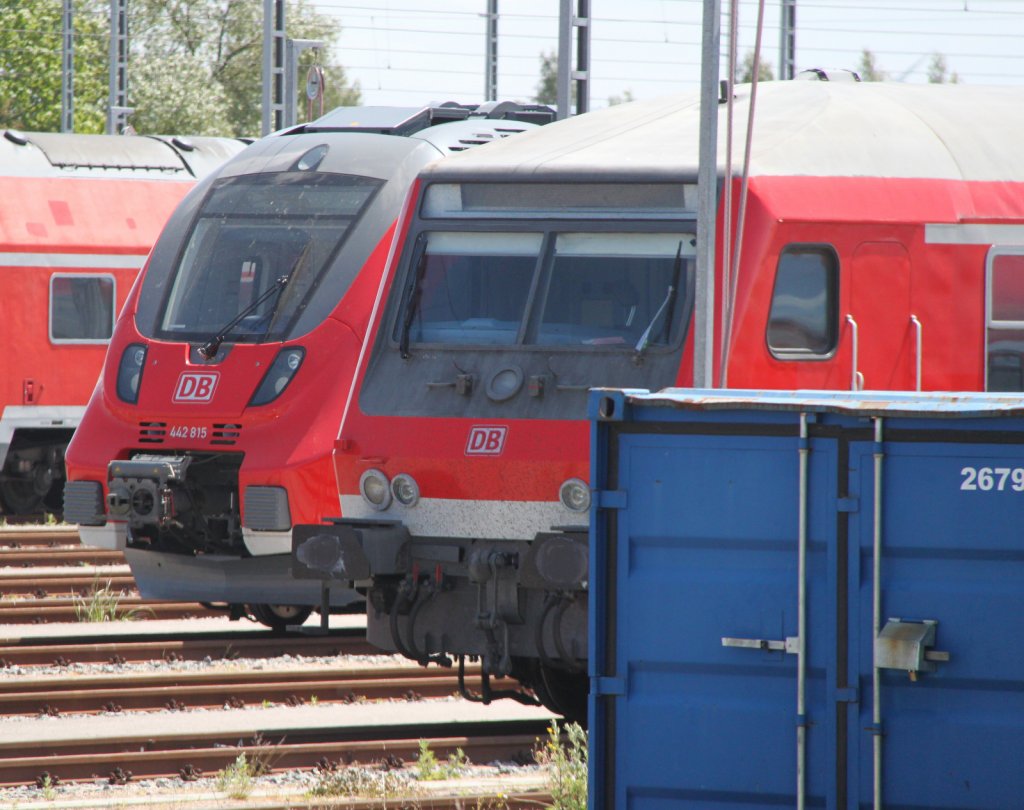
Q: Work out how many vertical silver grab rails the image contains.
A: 2